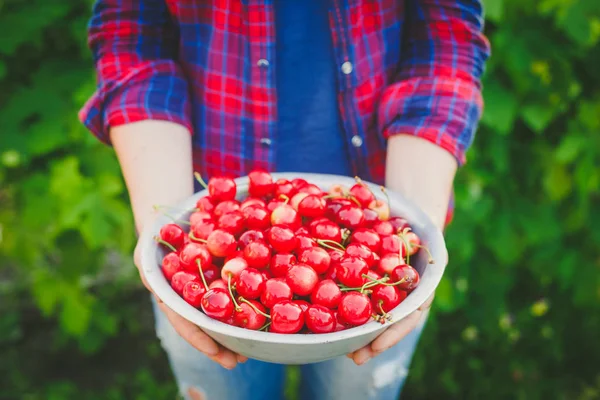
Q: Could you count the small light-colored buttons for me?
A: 4